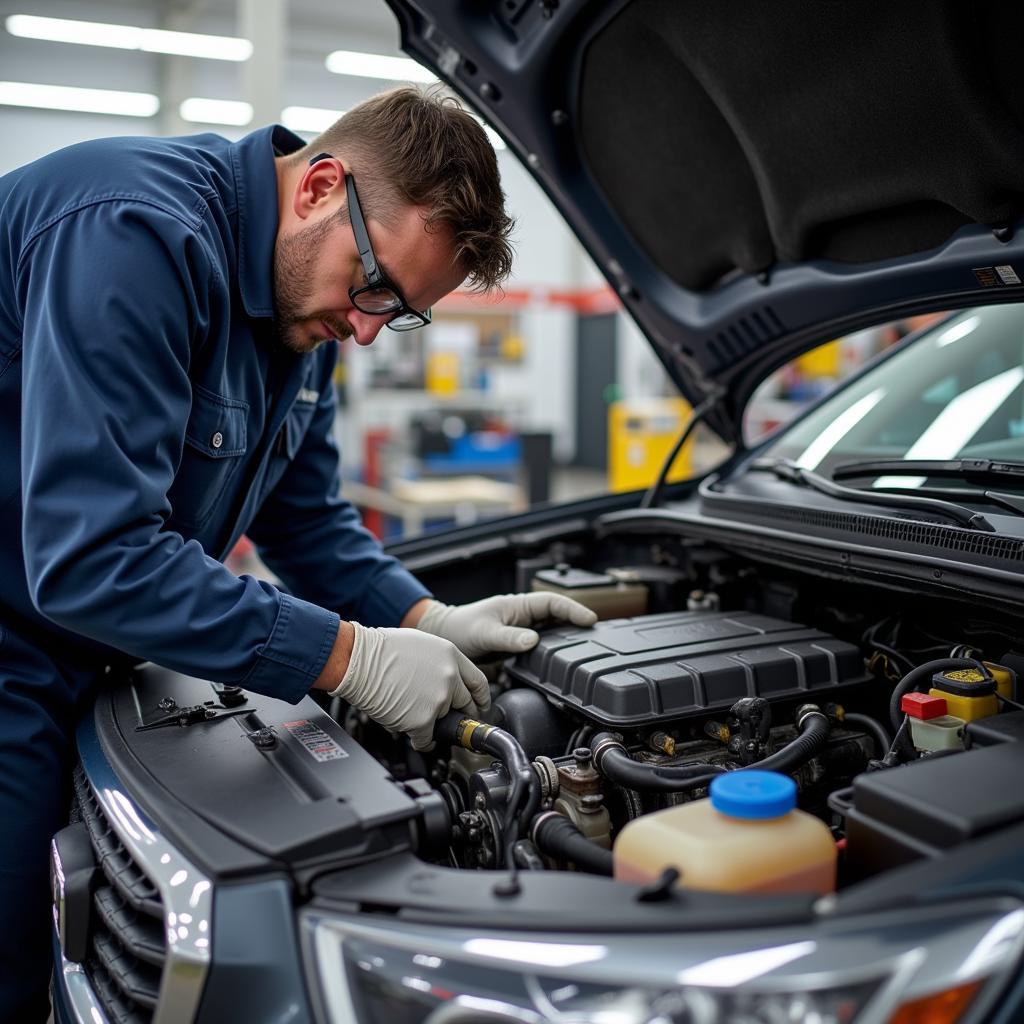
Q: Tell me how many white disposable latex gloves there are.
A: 2